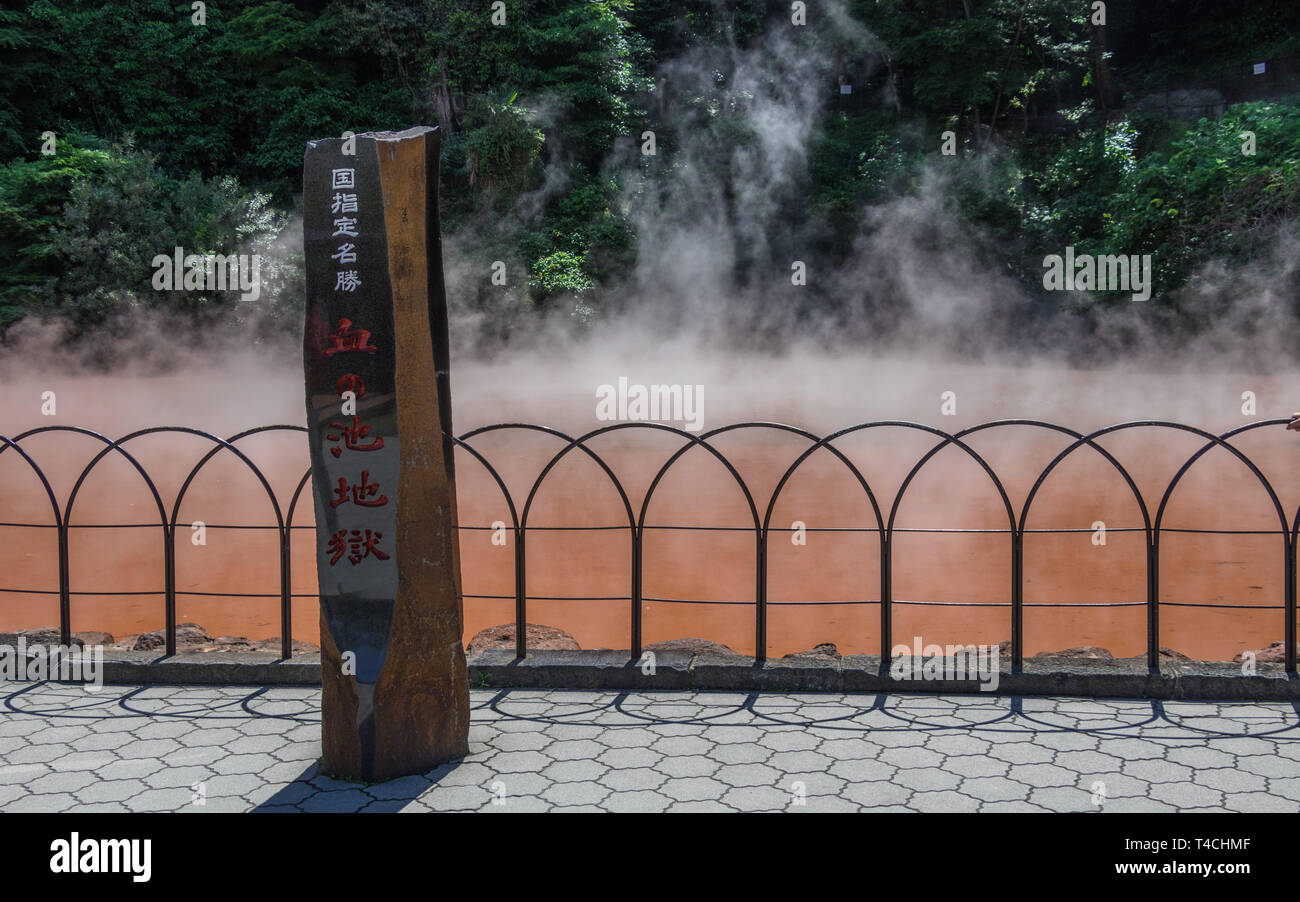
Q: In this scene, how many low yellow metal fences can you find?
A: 0